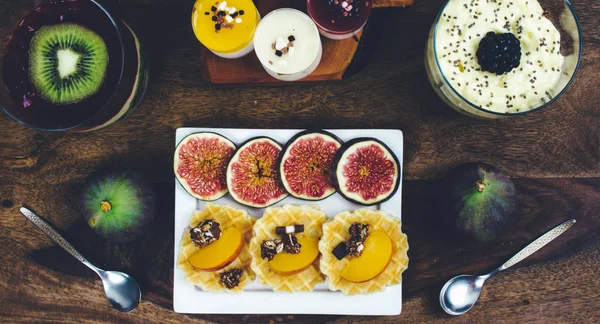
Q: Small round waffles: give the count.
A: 3